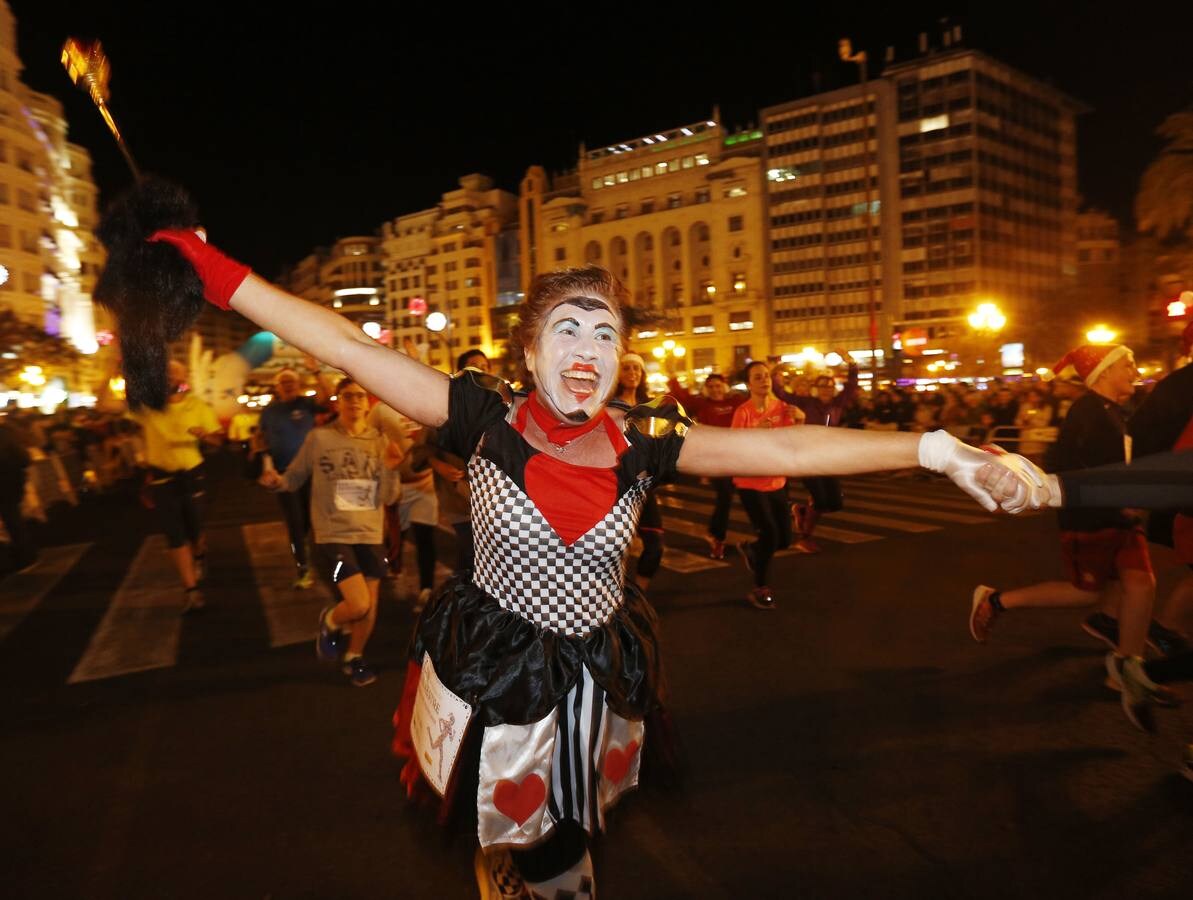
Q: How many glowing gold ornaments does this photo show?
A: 1